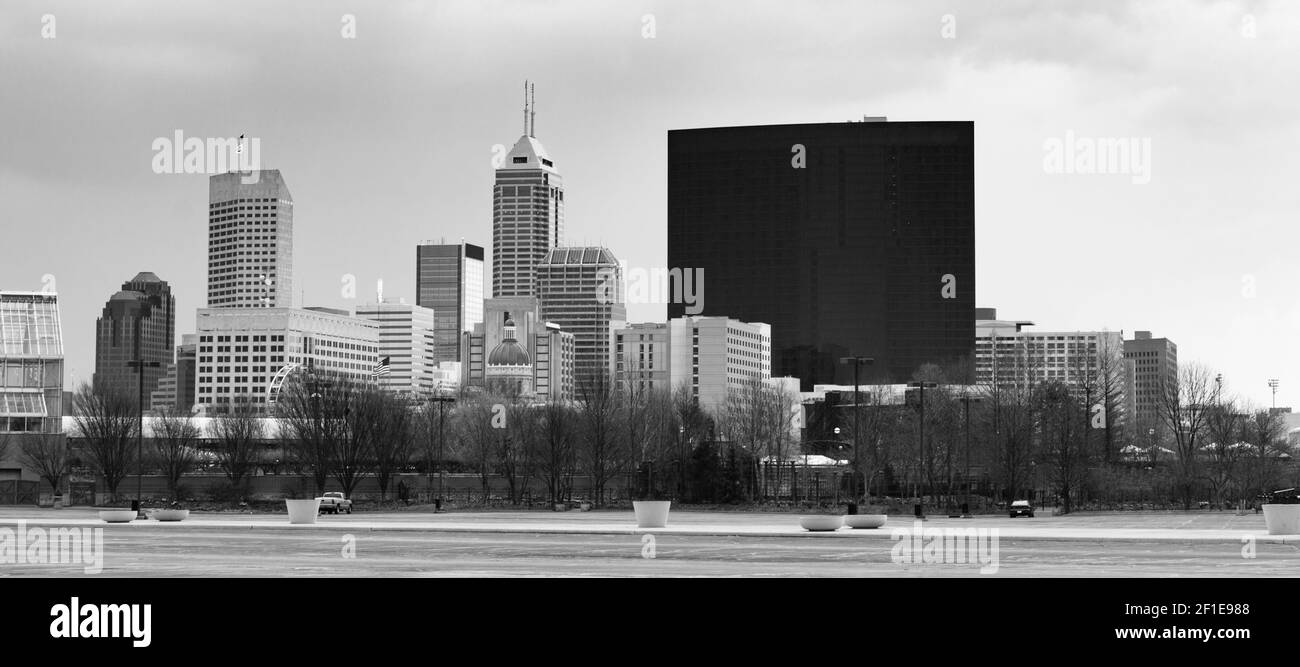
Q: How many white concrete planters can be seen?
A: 7